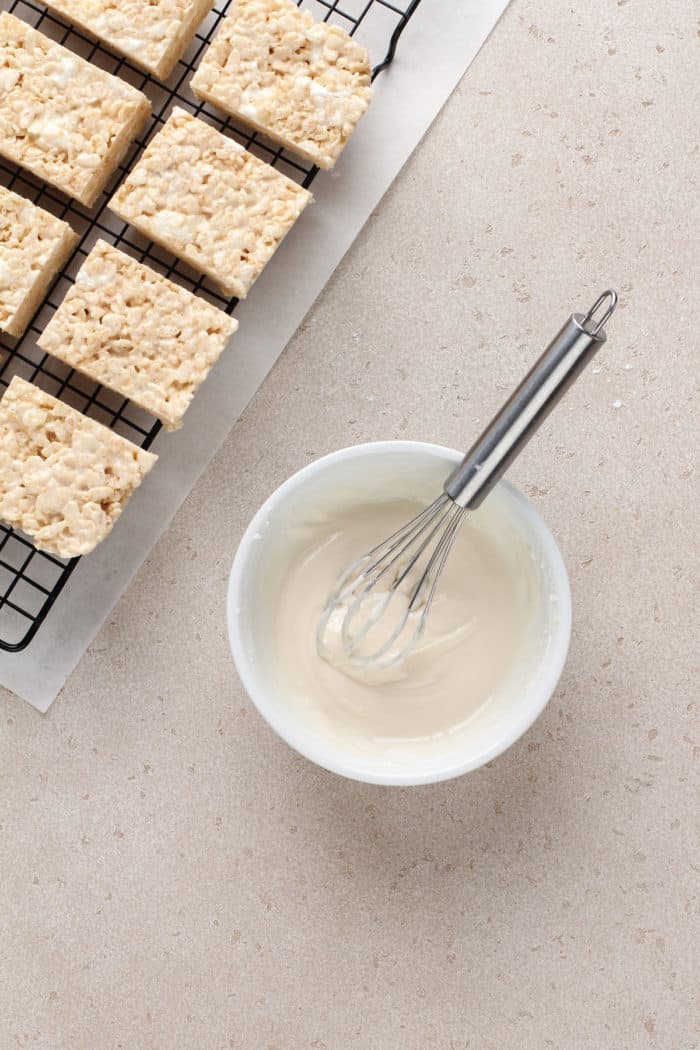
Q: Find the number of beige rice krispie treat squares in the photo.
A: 7